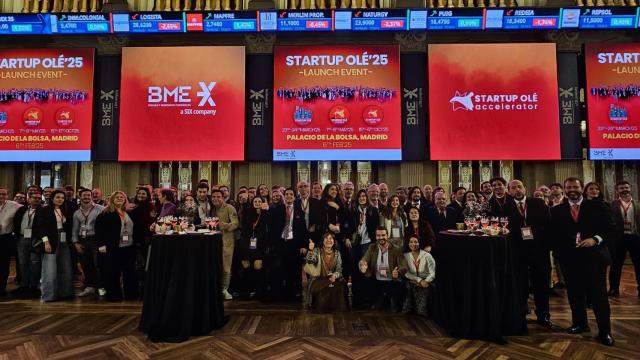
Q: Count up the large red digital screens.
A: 5